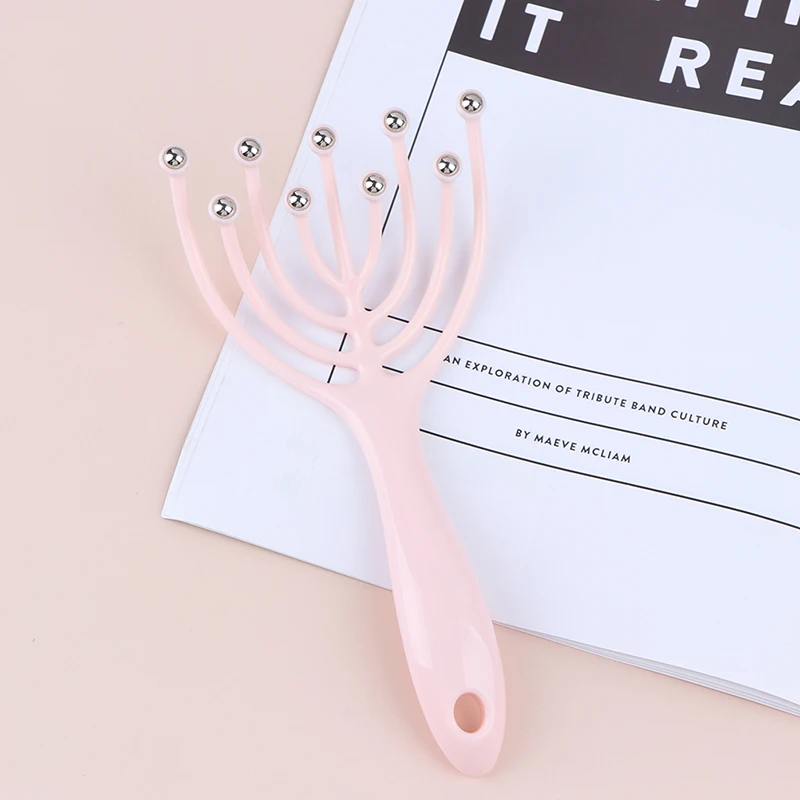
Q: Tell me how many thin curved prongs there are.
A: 9